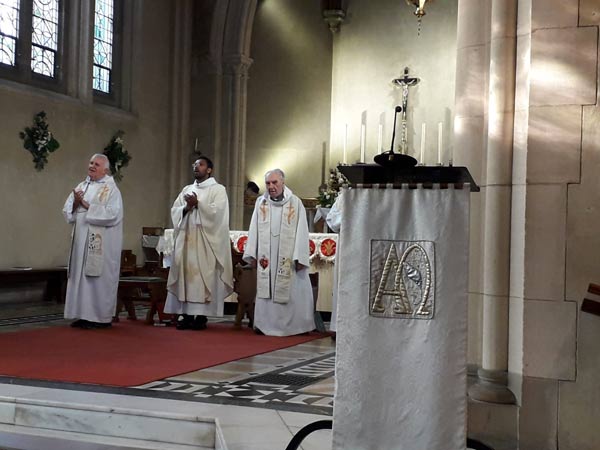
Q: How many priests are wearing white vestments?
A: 3